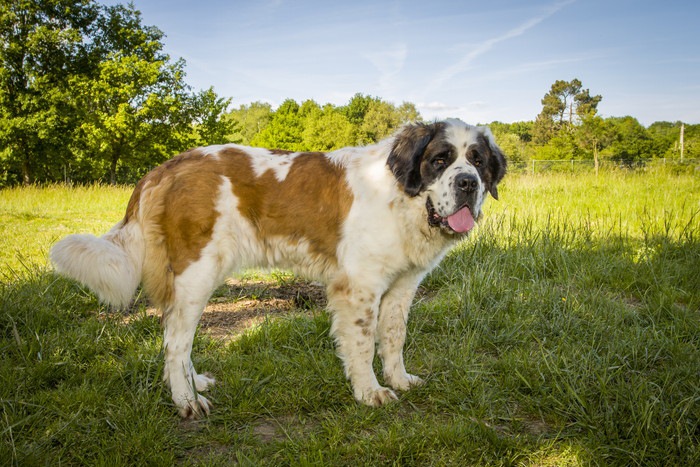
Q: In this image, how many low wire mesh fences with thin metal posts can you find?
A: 1